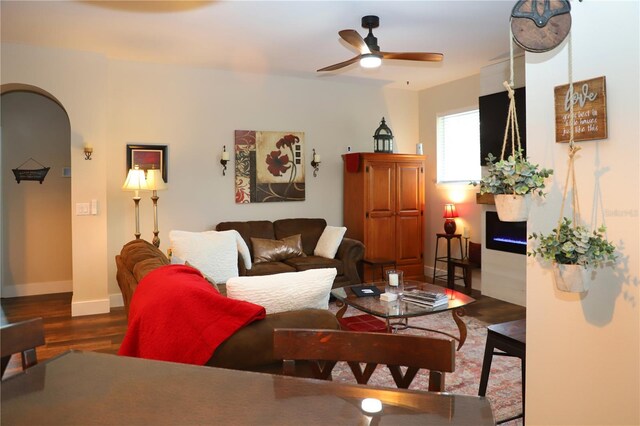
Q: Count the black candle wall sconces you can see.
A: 2